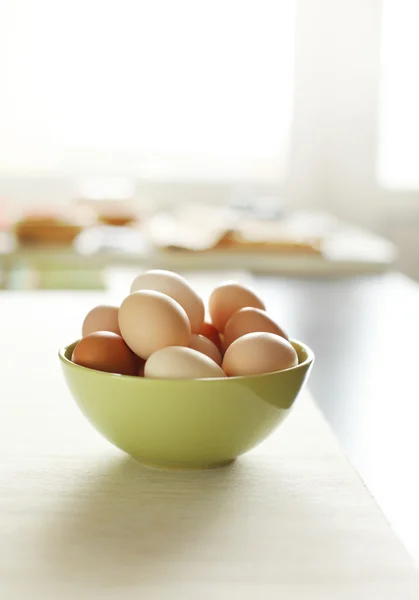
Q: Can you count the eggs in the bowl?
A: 10